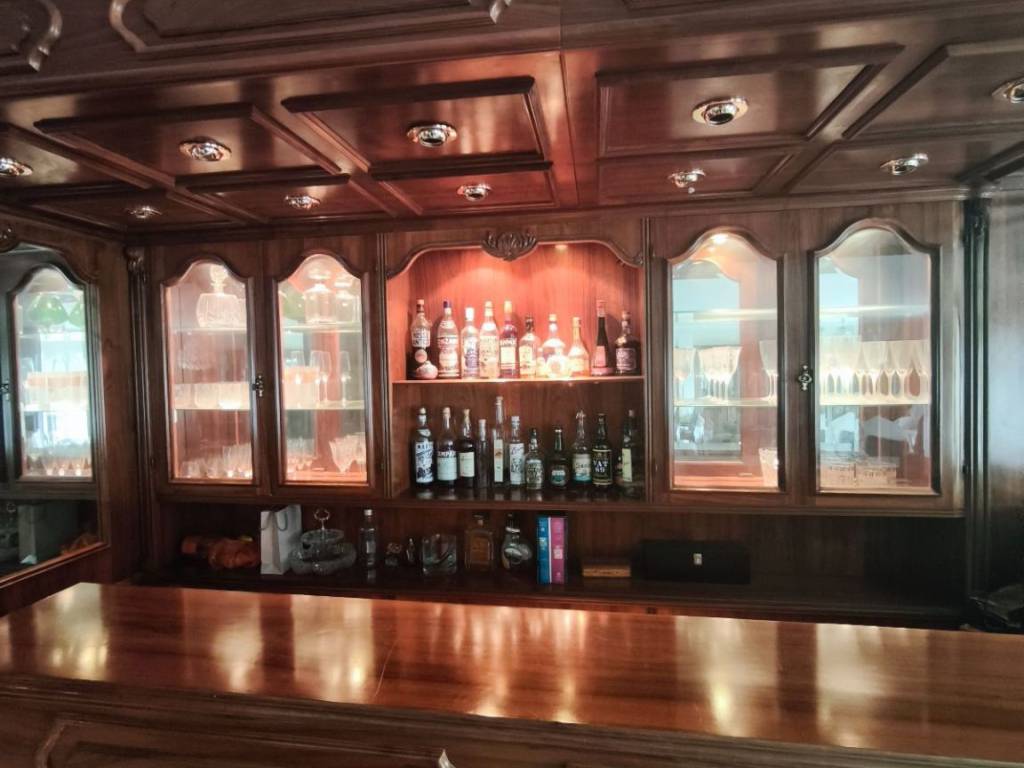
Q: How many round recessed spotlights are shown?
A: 10